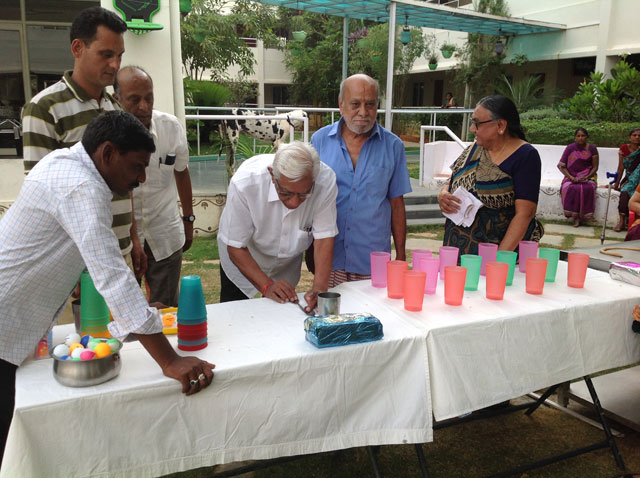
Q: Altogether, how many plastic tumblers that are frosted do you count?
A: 15